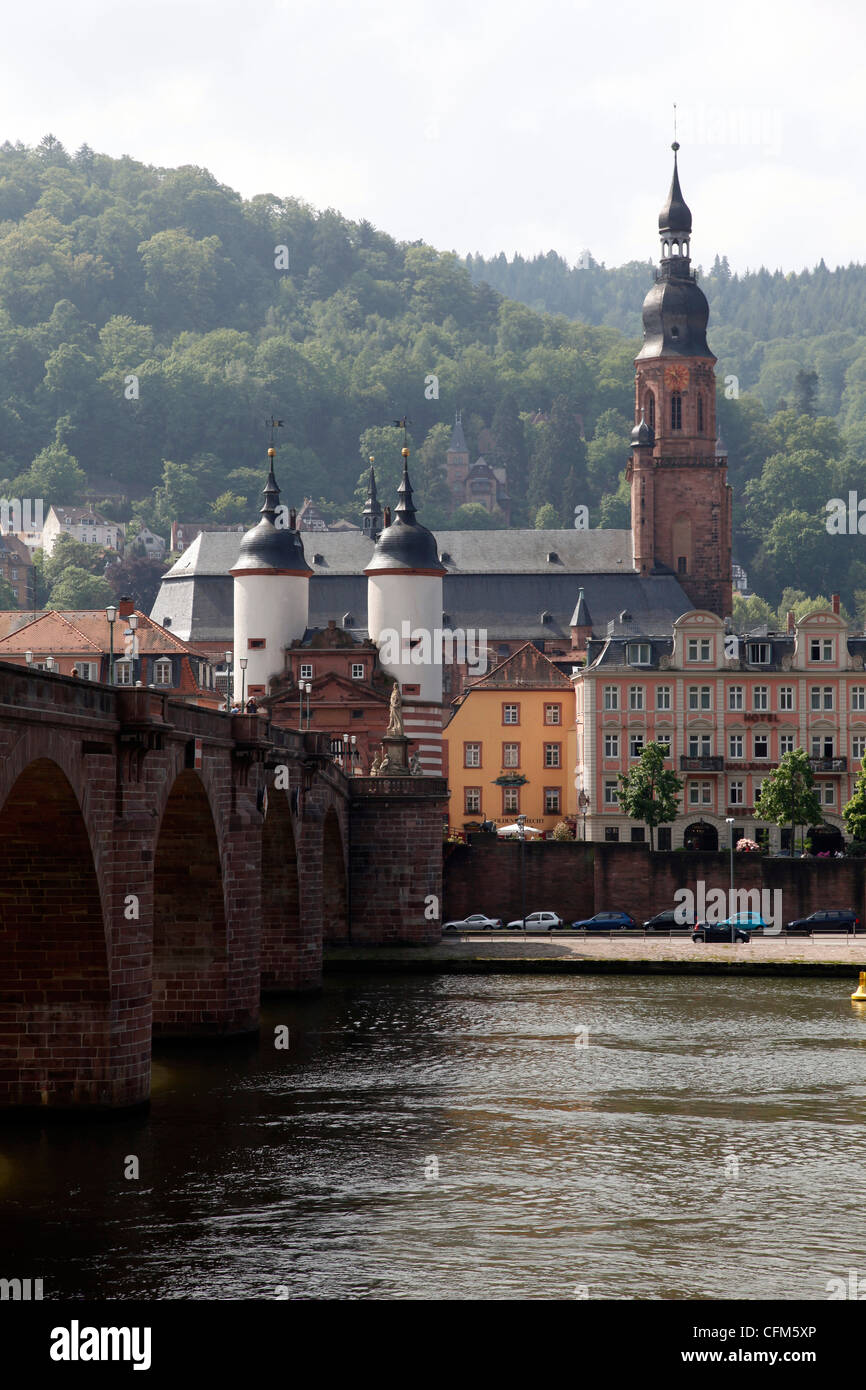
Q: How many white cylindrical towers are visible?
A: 2